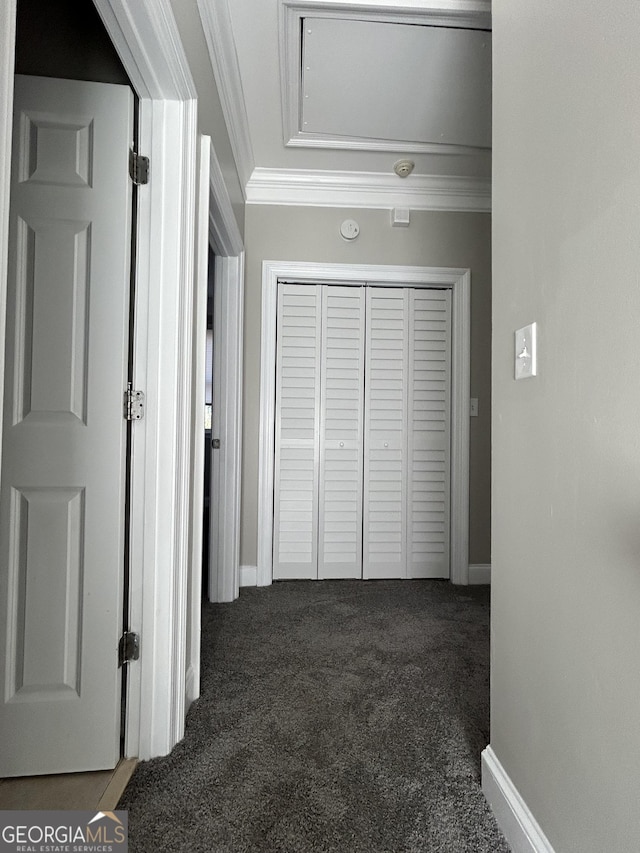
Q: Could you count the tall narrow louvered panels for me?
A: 4